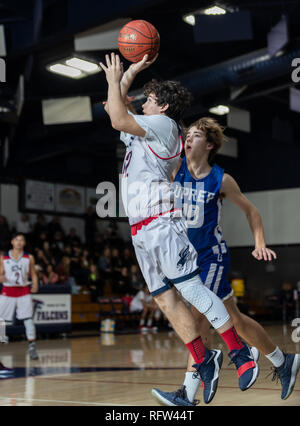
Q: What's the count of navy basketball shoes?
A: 4